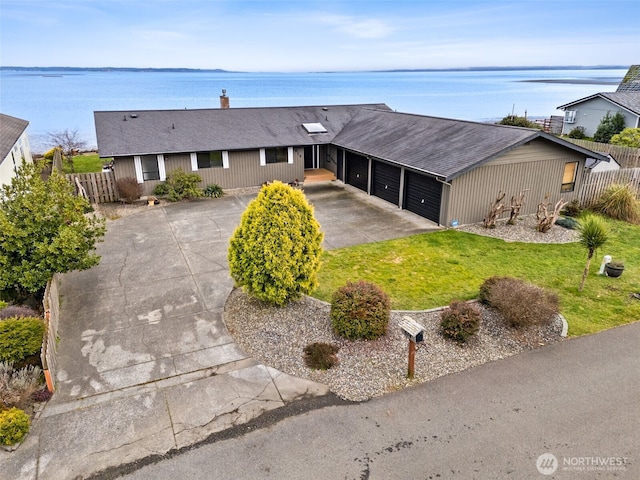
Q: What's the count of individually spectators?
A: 0